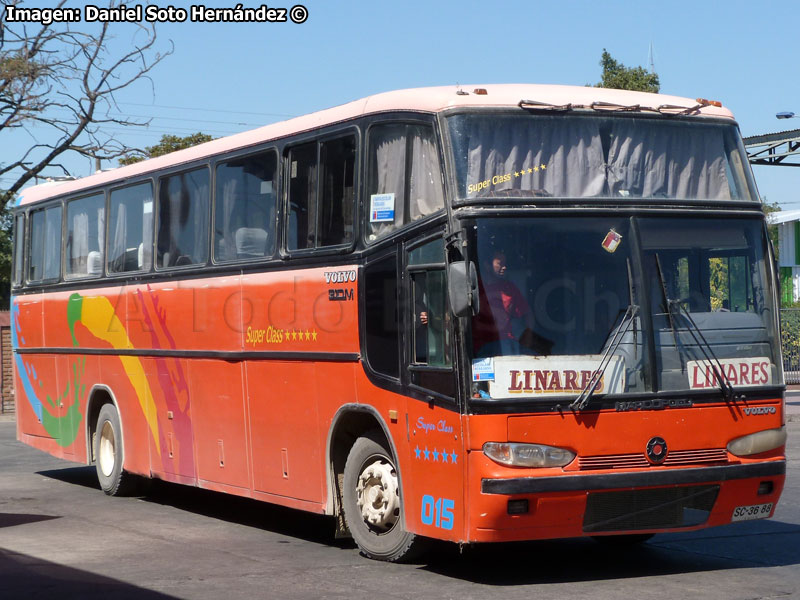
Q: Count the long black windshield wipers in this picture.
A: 2